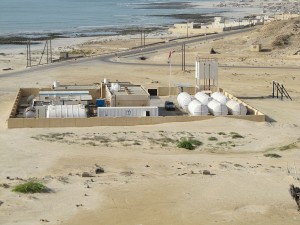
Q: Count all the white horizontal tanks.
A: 7